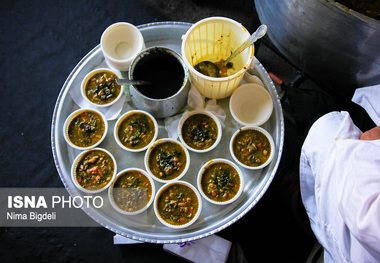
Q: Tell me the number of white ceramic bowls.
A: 12